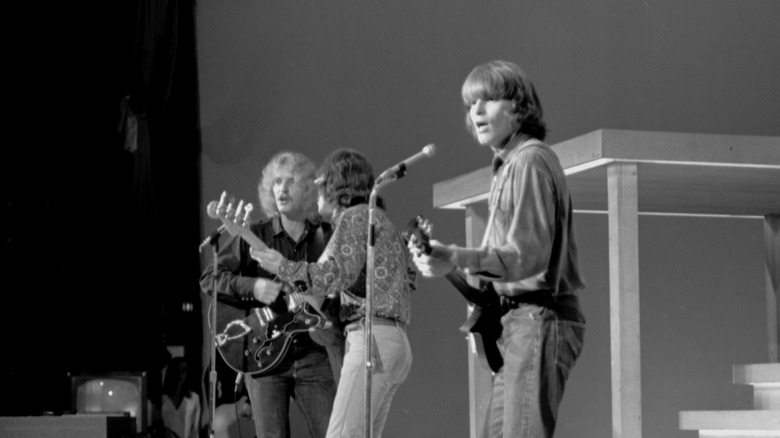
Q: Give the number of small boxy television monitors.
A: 1